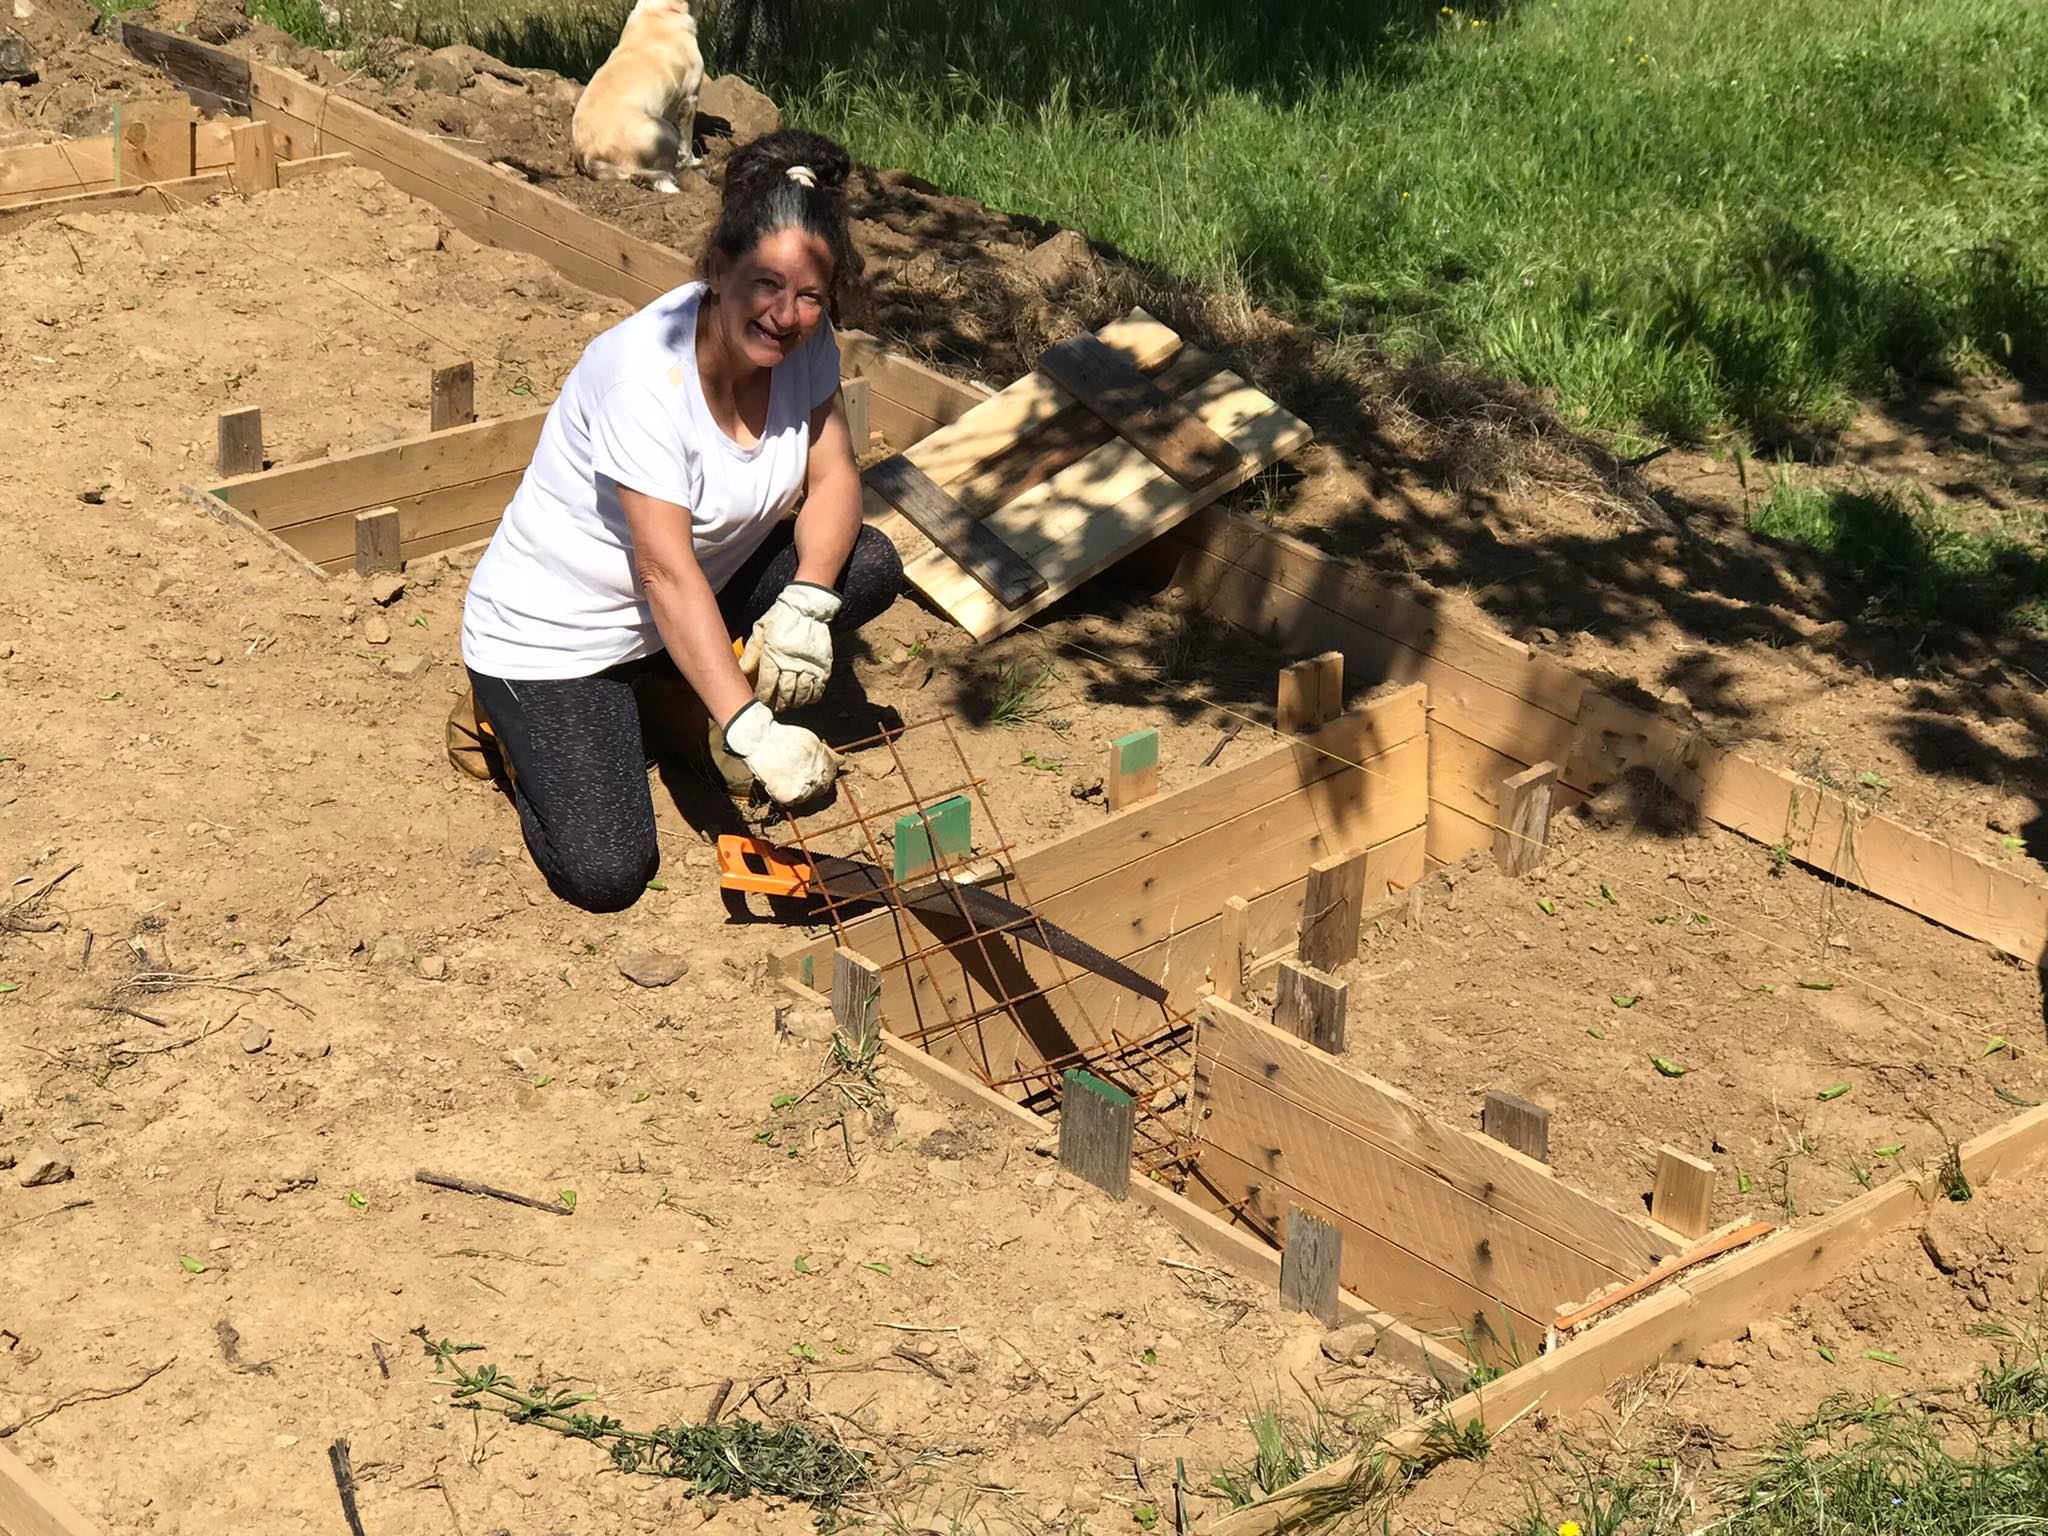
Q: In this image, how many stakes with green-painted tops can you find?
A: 3